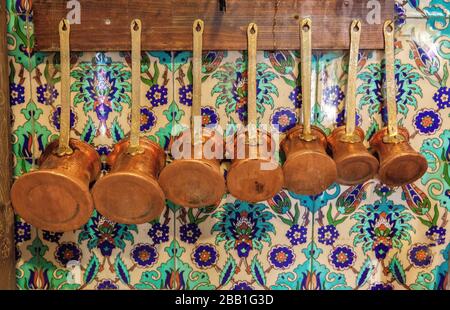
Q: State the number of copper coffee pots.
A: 7